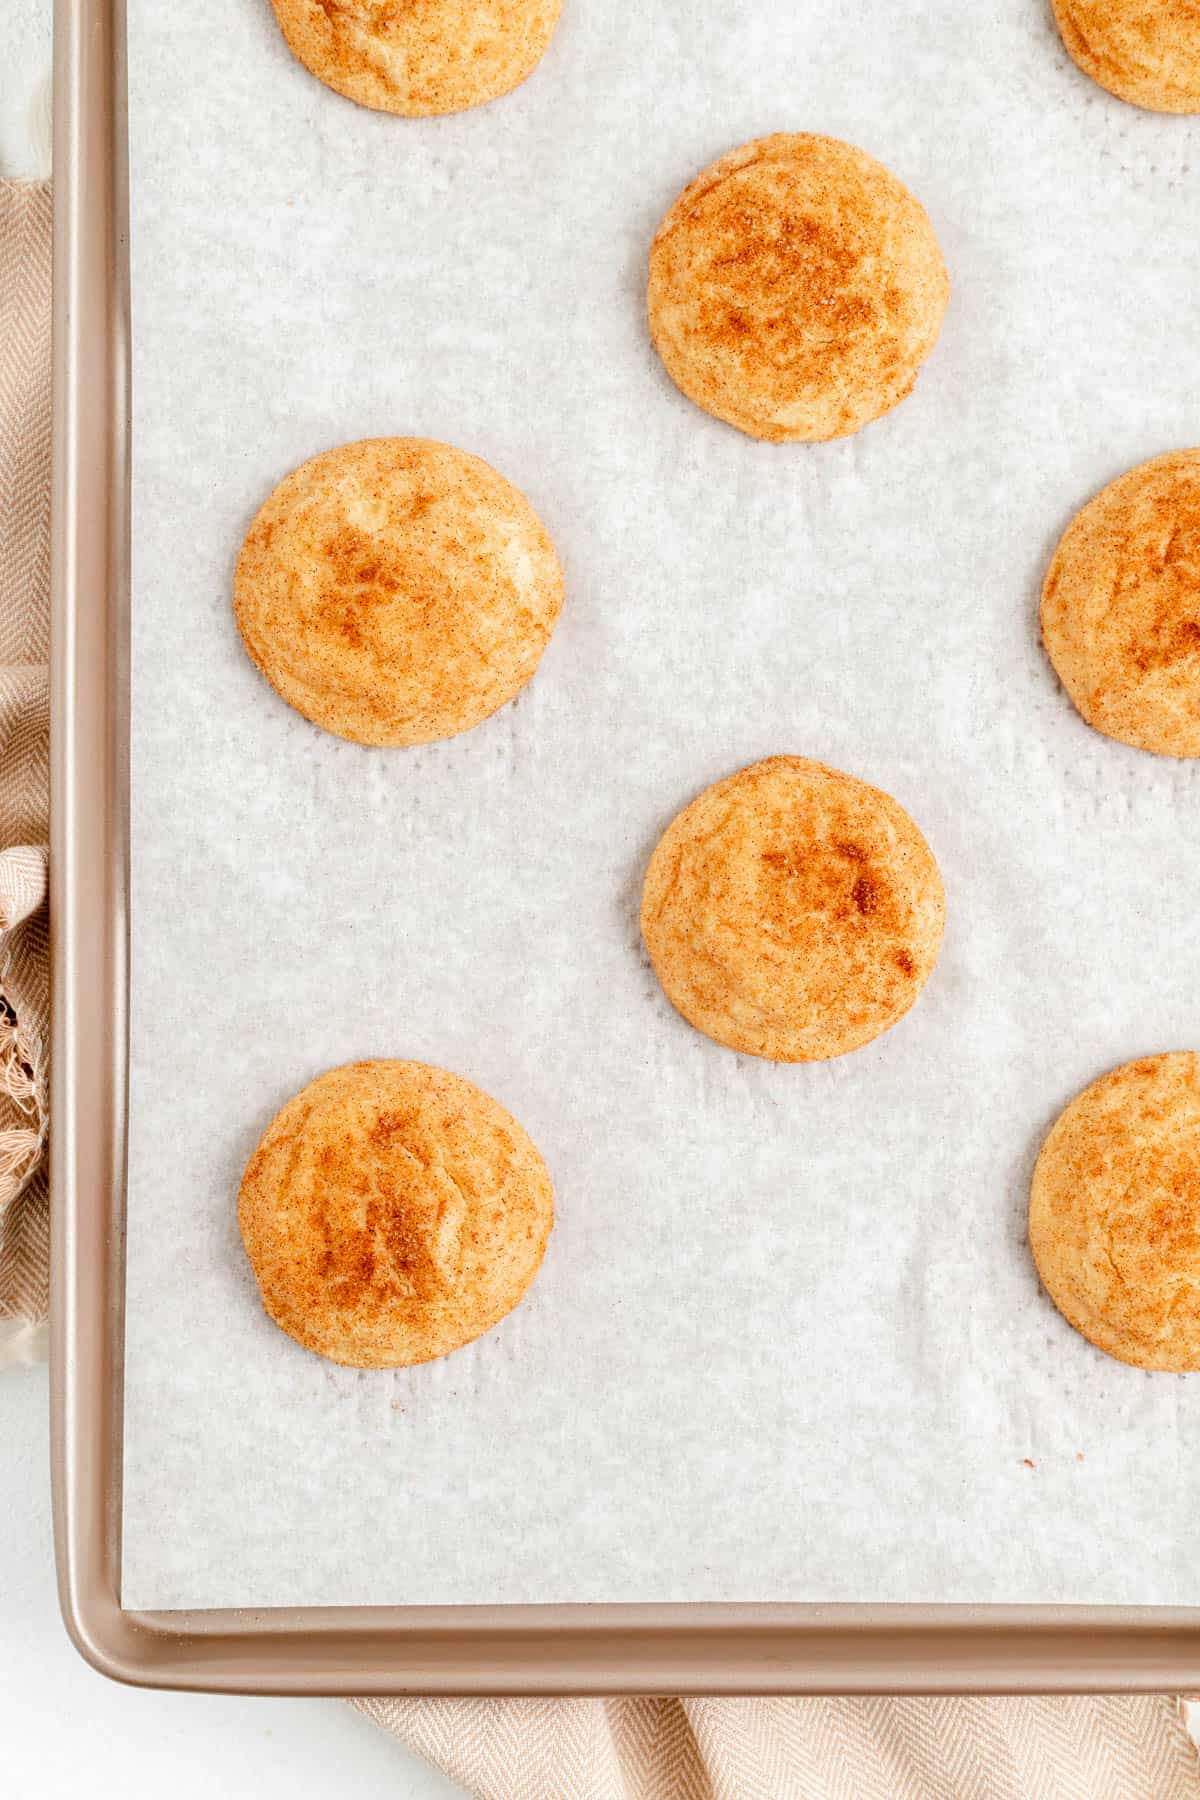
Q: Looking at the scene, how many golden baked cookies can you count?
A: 8